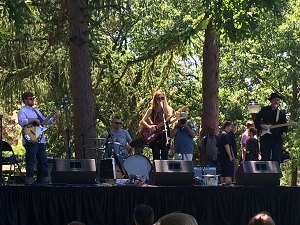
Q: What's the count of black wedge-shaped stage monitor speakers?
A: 3